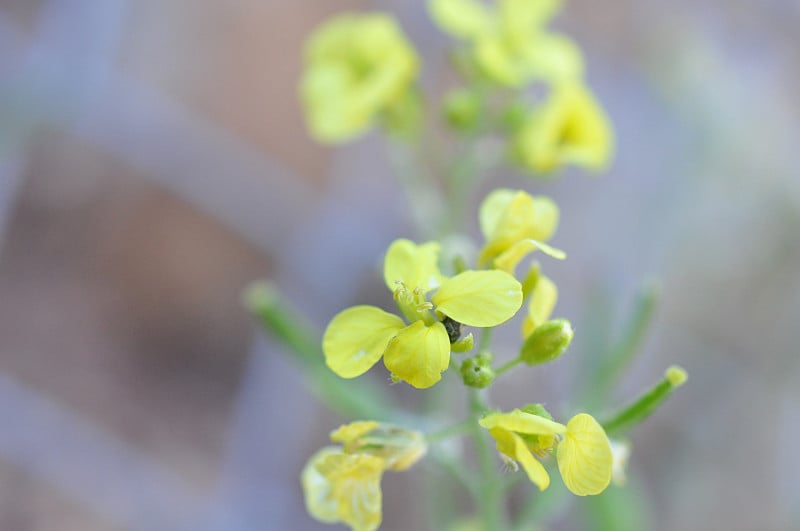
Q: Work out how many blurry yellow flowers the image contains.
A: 3